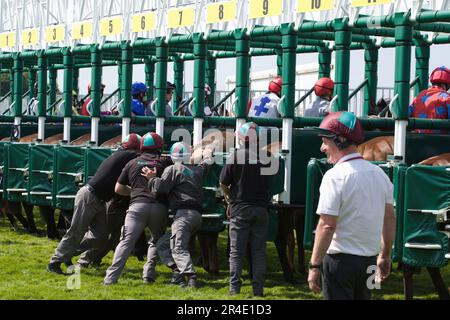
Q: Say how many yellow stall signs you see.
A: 11